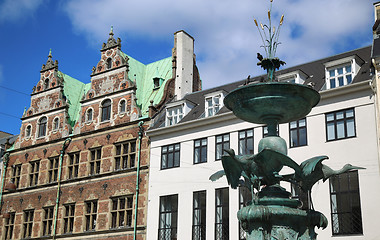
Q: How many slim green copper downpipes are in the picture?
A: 3